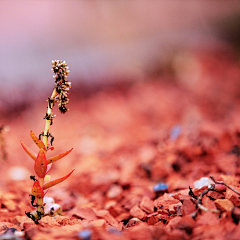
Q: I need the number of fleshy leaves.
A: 6